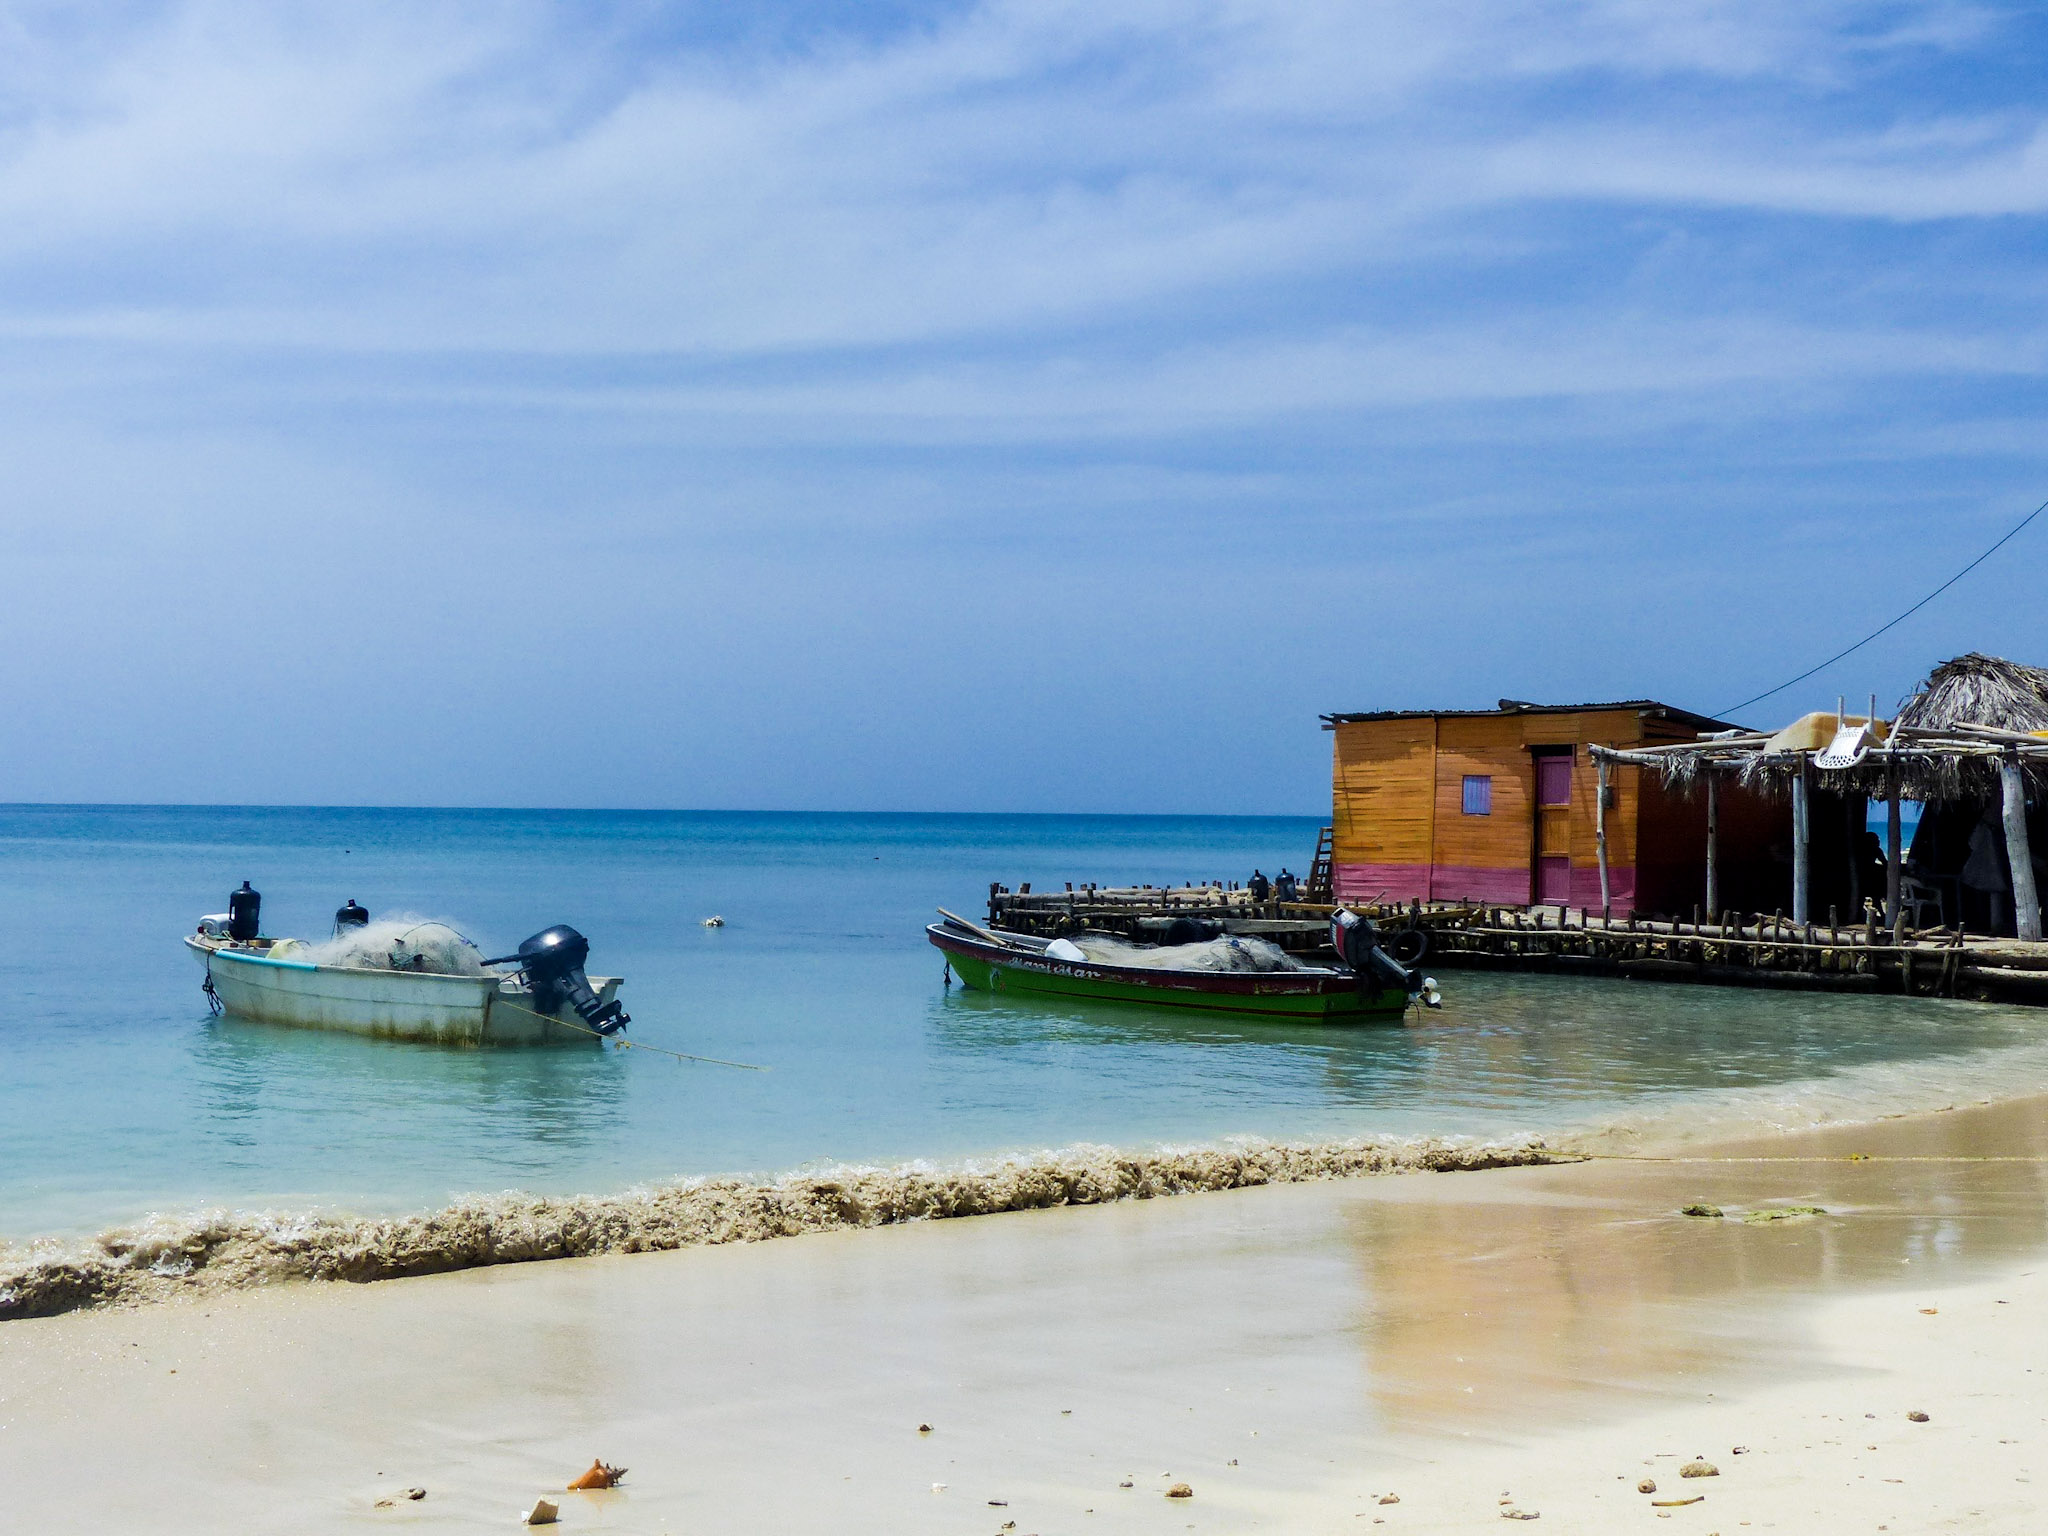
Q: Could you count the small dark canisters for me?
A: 4